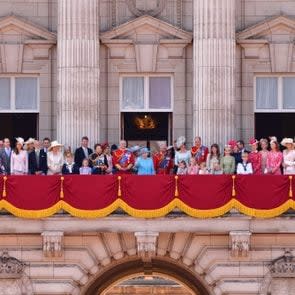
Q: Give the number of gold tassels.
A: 6